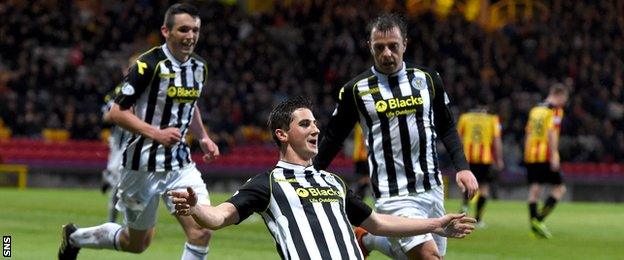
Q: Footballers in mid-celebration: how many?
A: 3